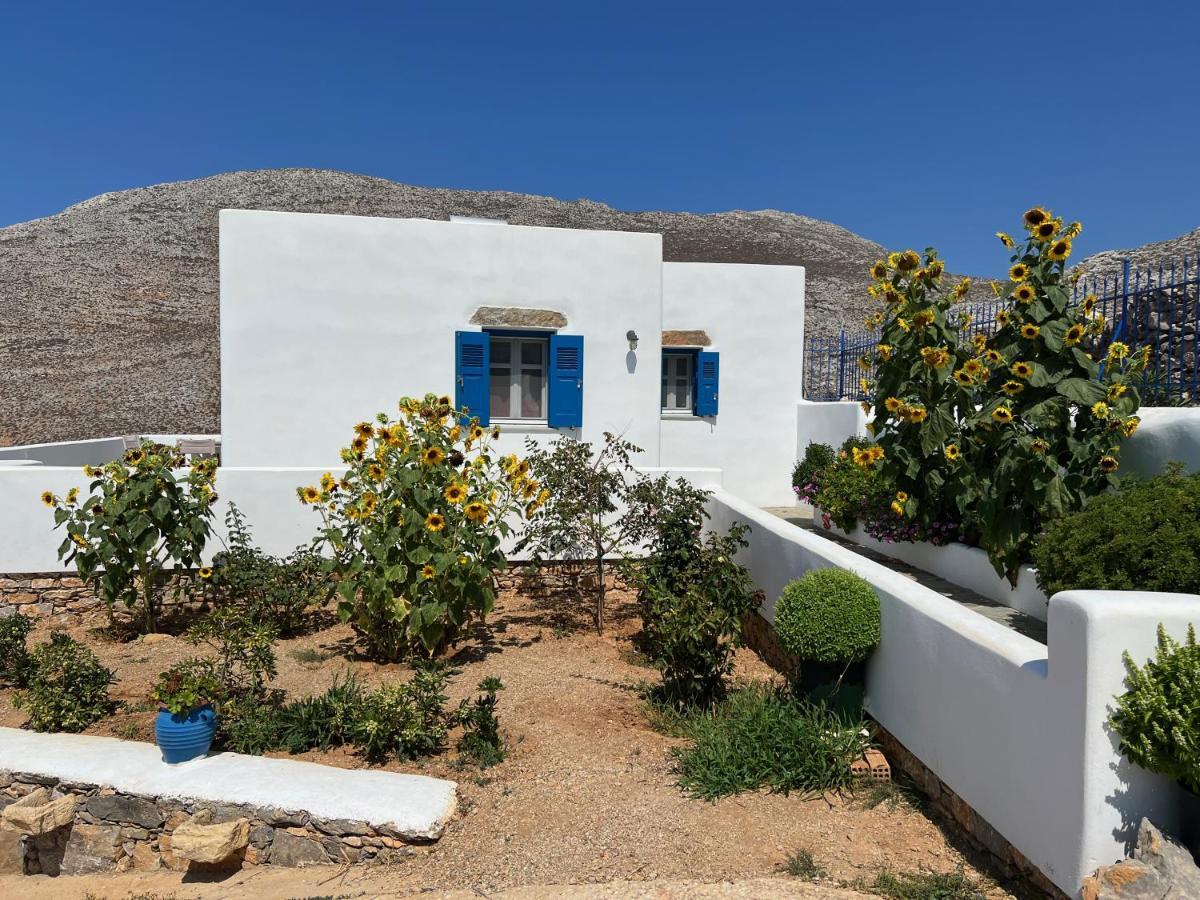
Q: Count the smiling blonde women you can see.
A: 0